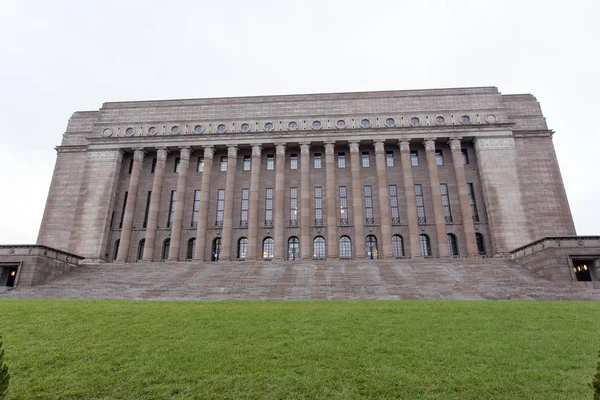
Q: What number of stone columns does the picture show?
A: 14